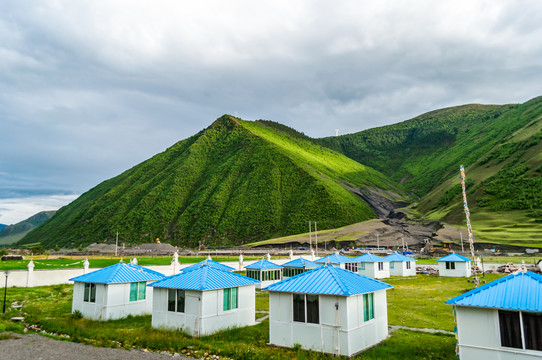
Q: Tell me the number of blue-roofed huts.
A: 12